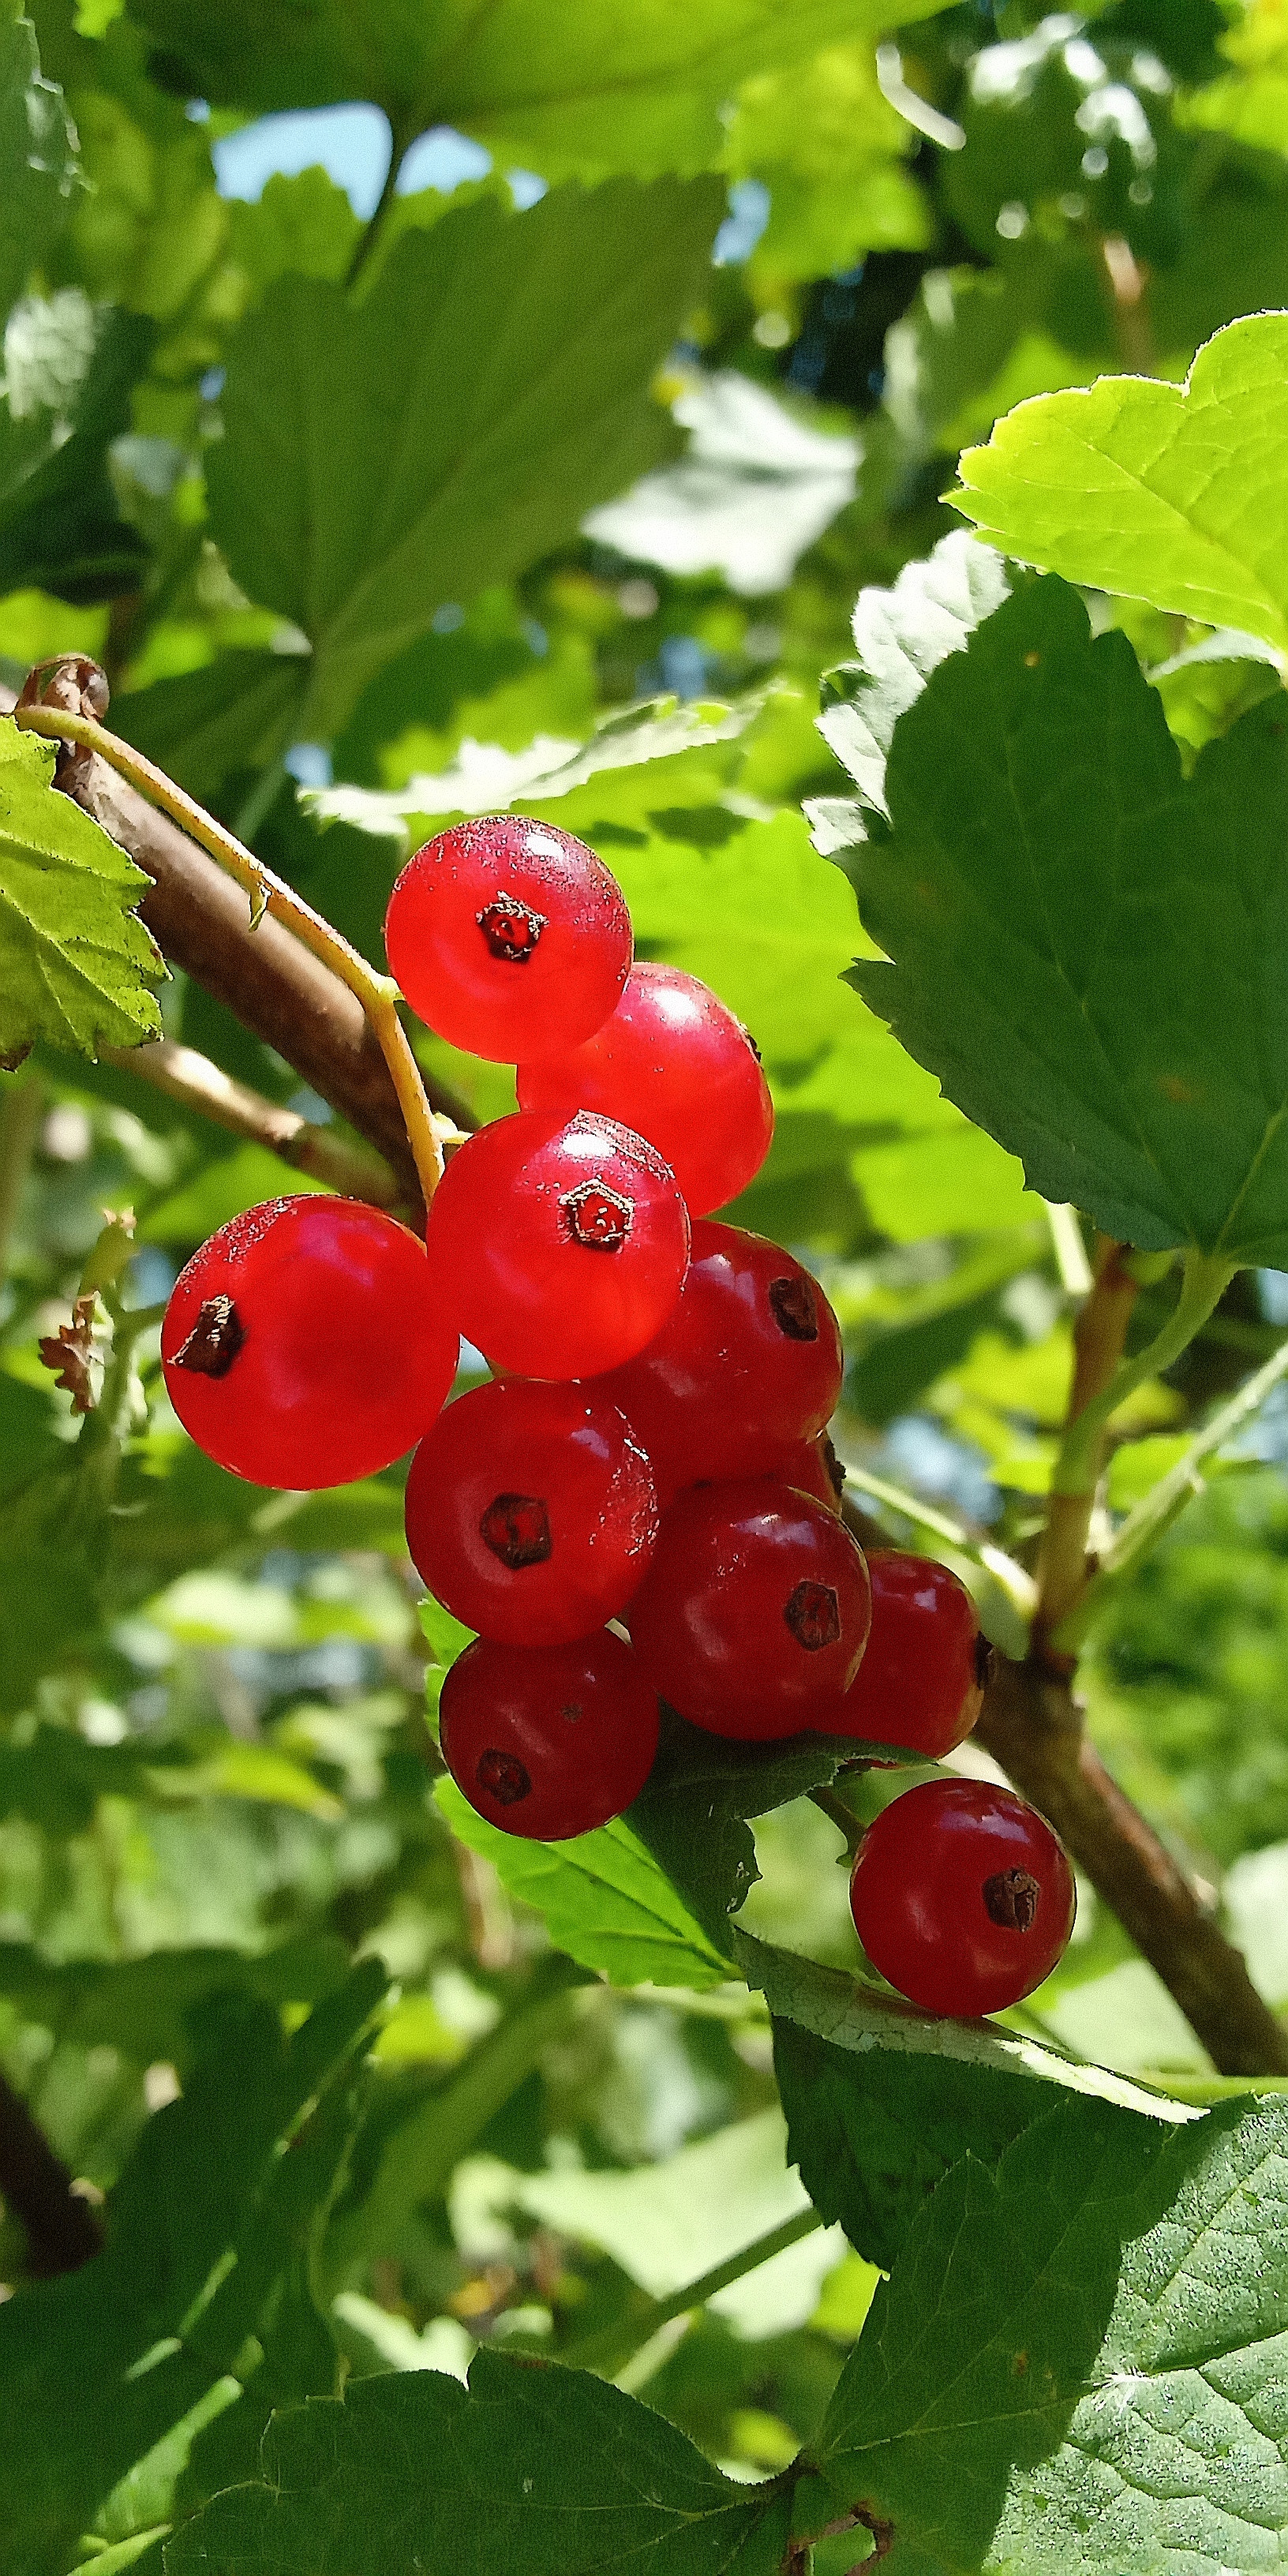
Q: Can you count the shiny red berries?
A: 11